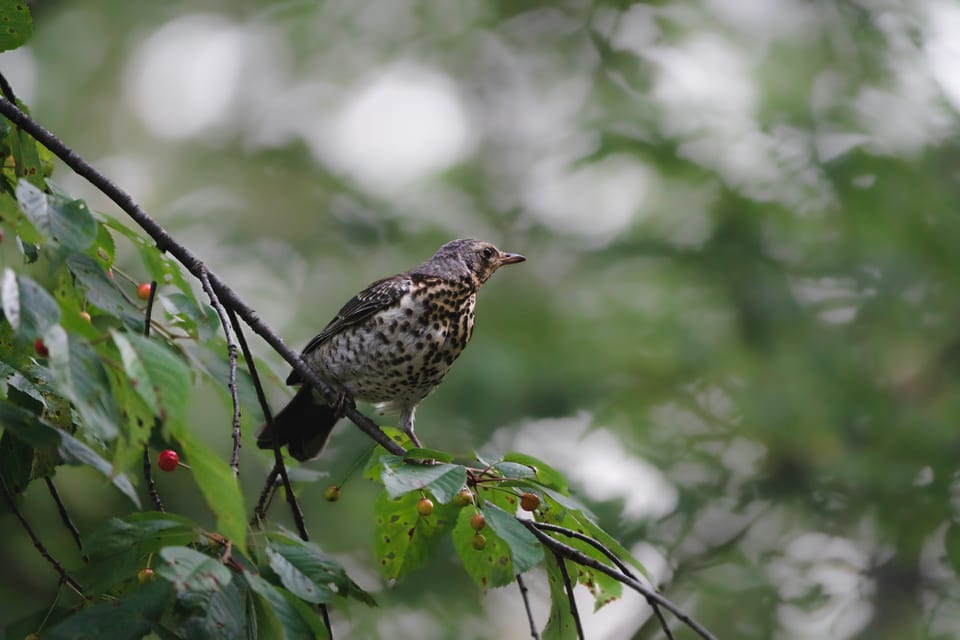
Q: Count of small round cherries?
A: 11